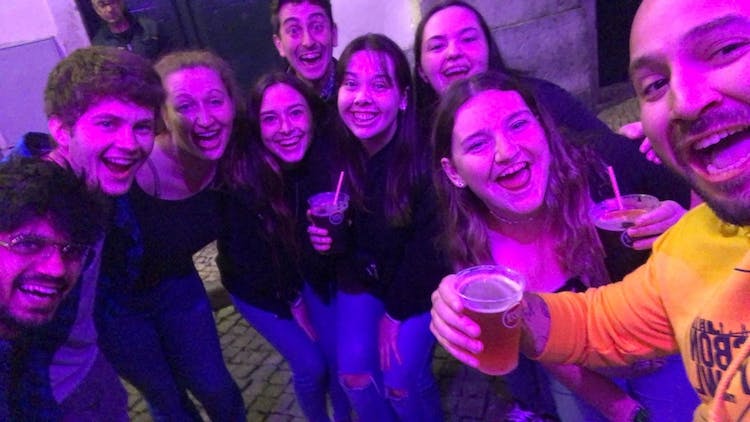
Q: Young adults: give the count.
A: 9